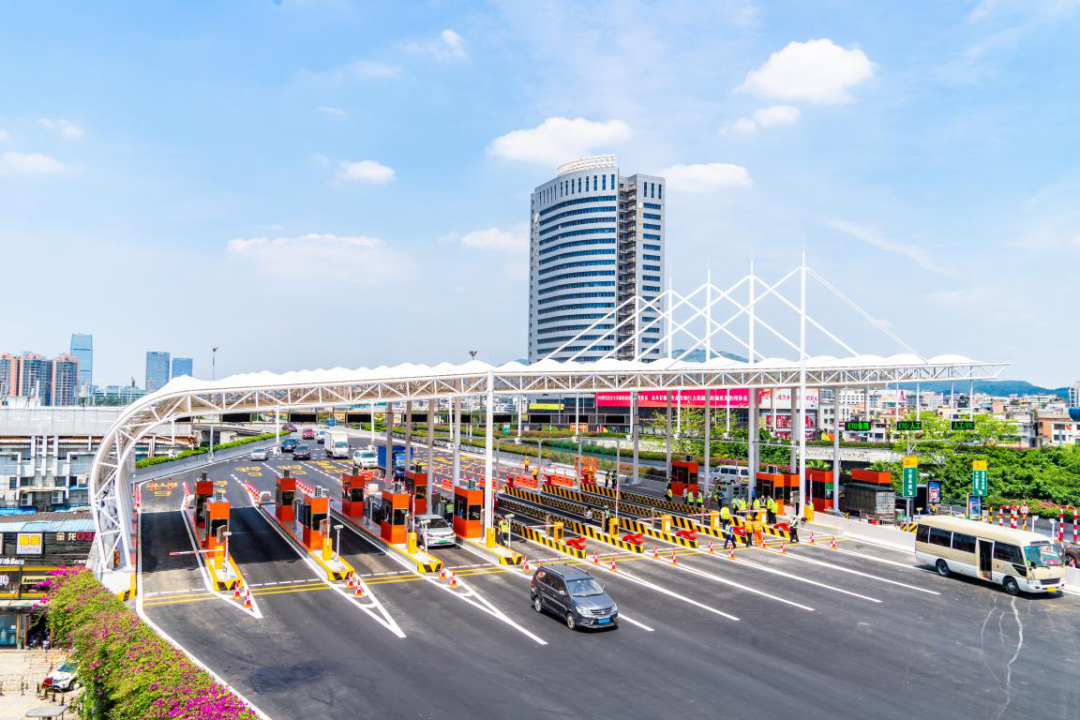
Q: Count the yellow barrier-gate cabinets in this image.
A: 10